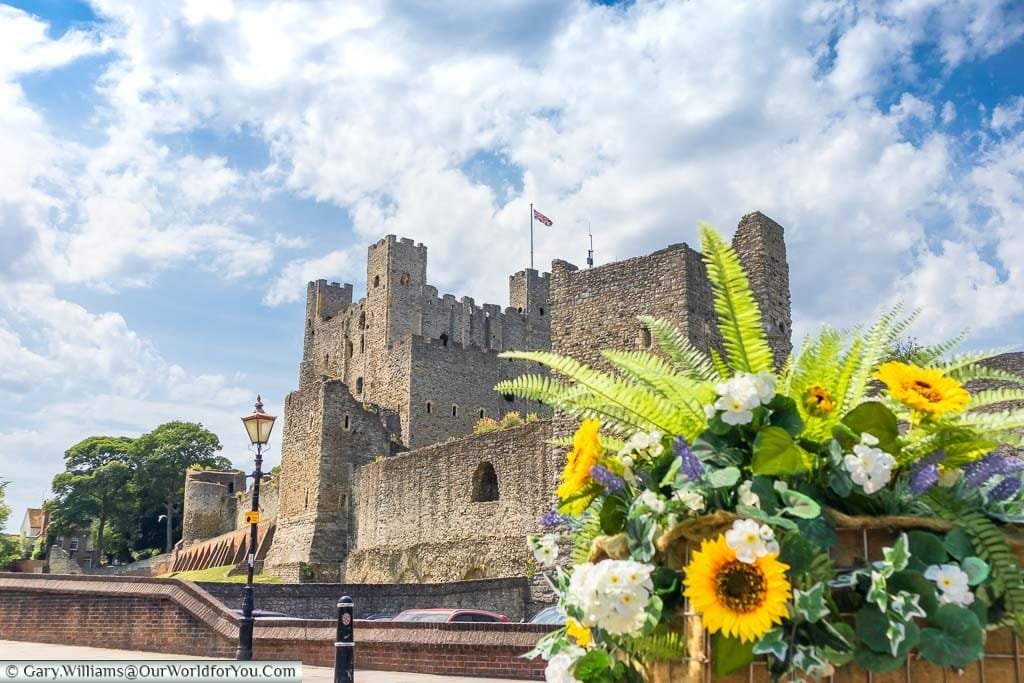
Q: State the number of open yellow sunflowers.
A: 3